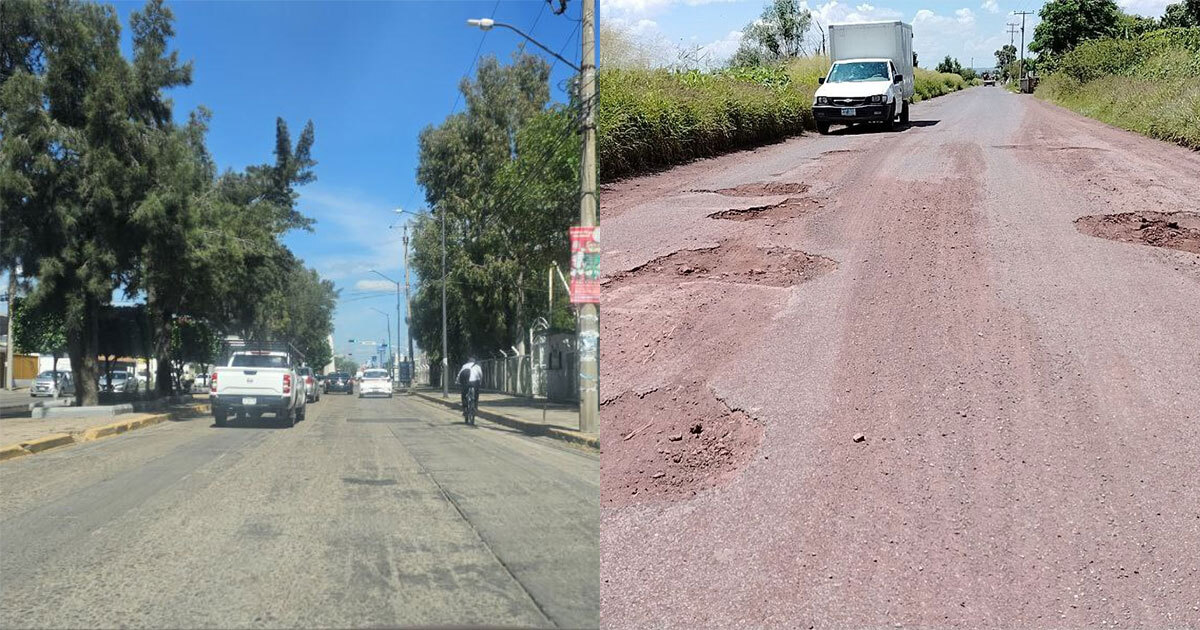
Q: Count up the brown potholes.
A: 5